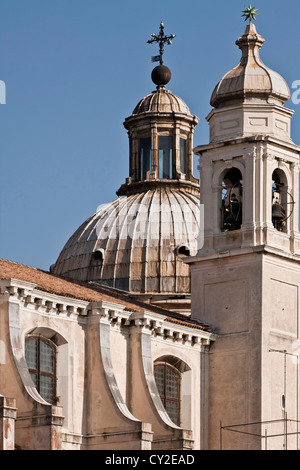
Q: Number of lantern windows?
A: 3